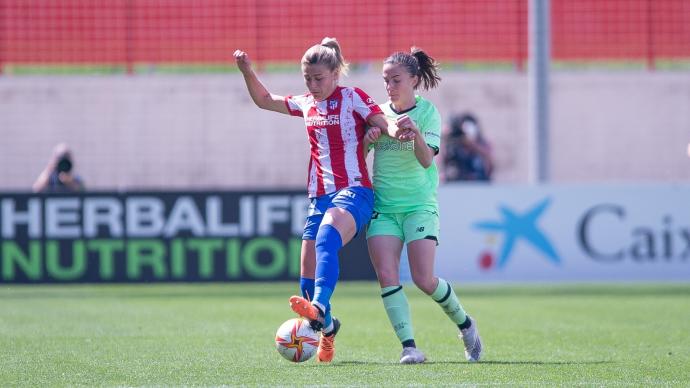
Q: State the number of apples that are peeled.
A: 0